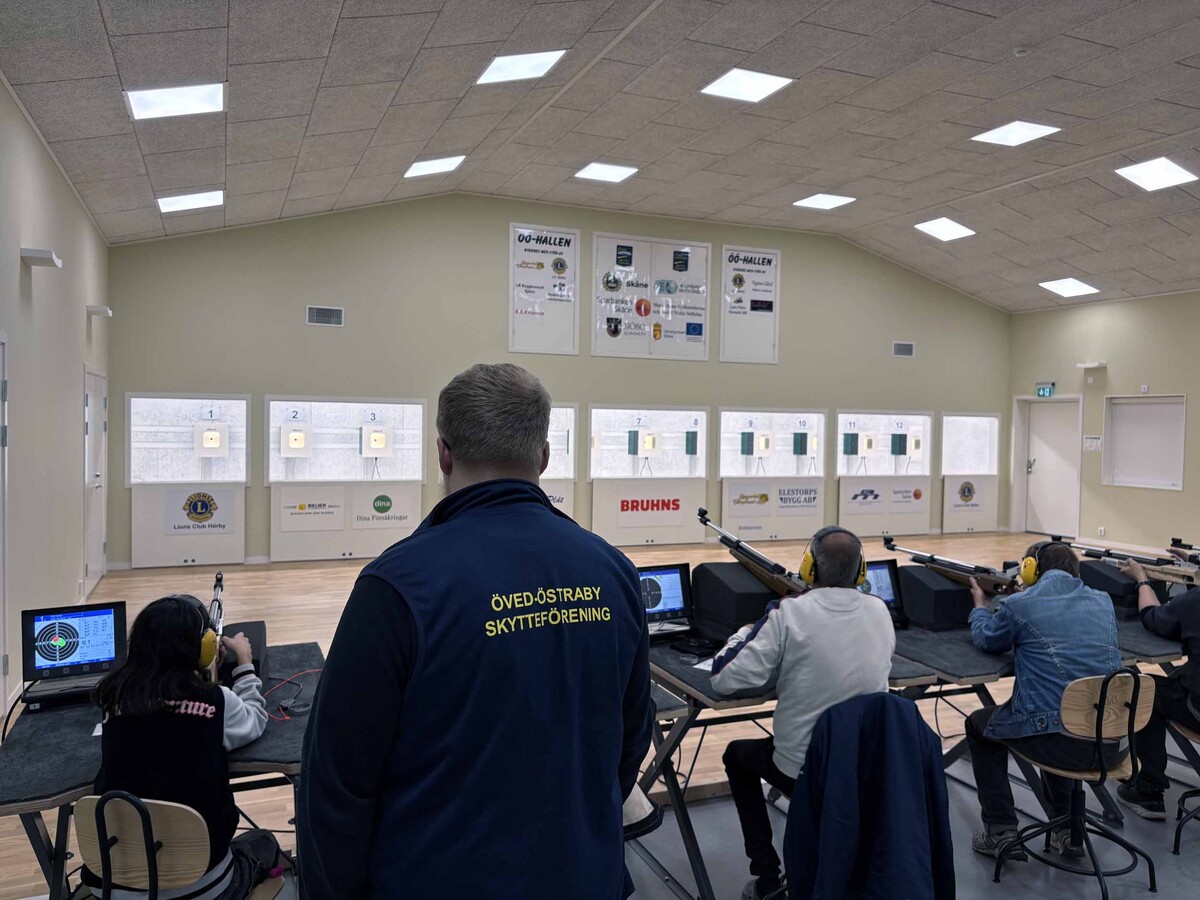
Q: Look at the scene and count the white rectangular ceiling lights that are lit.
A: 11